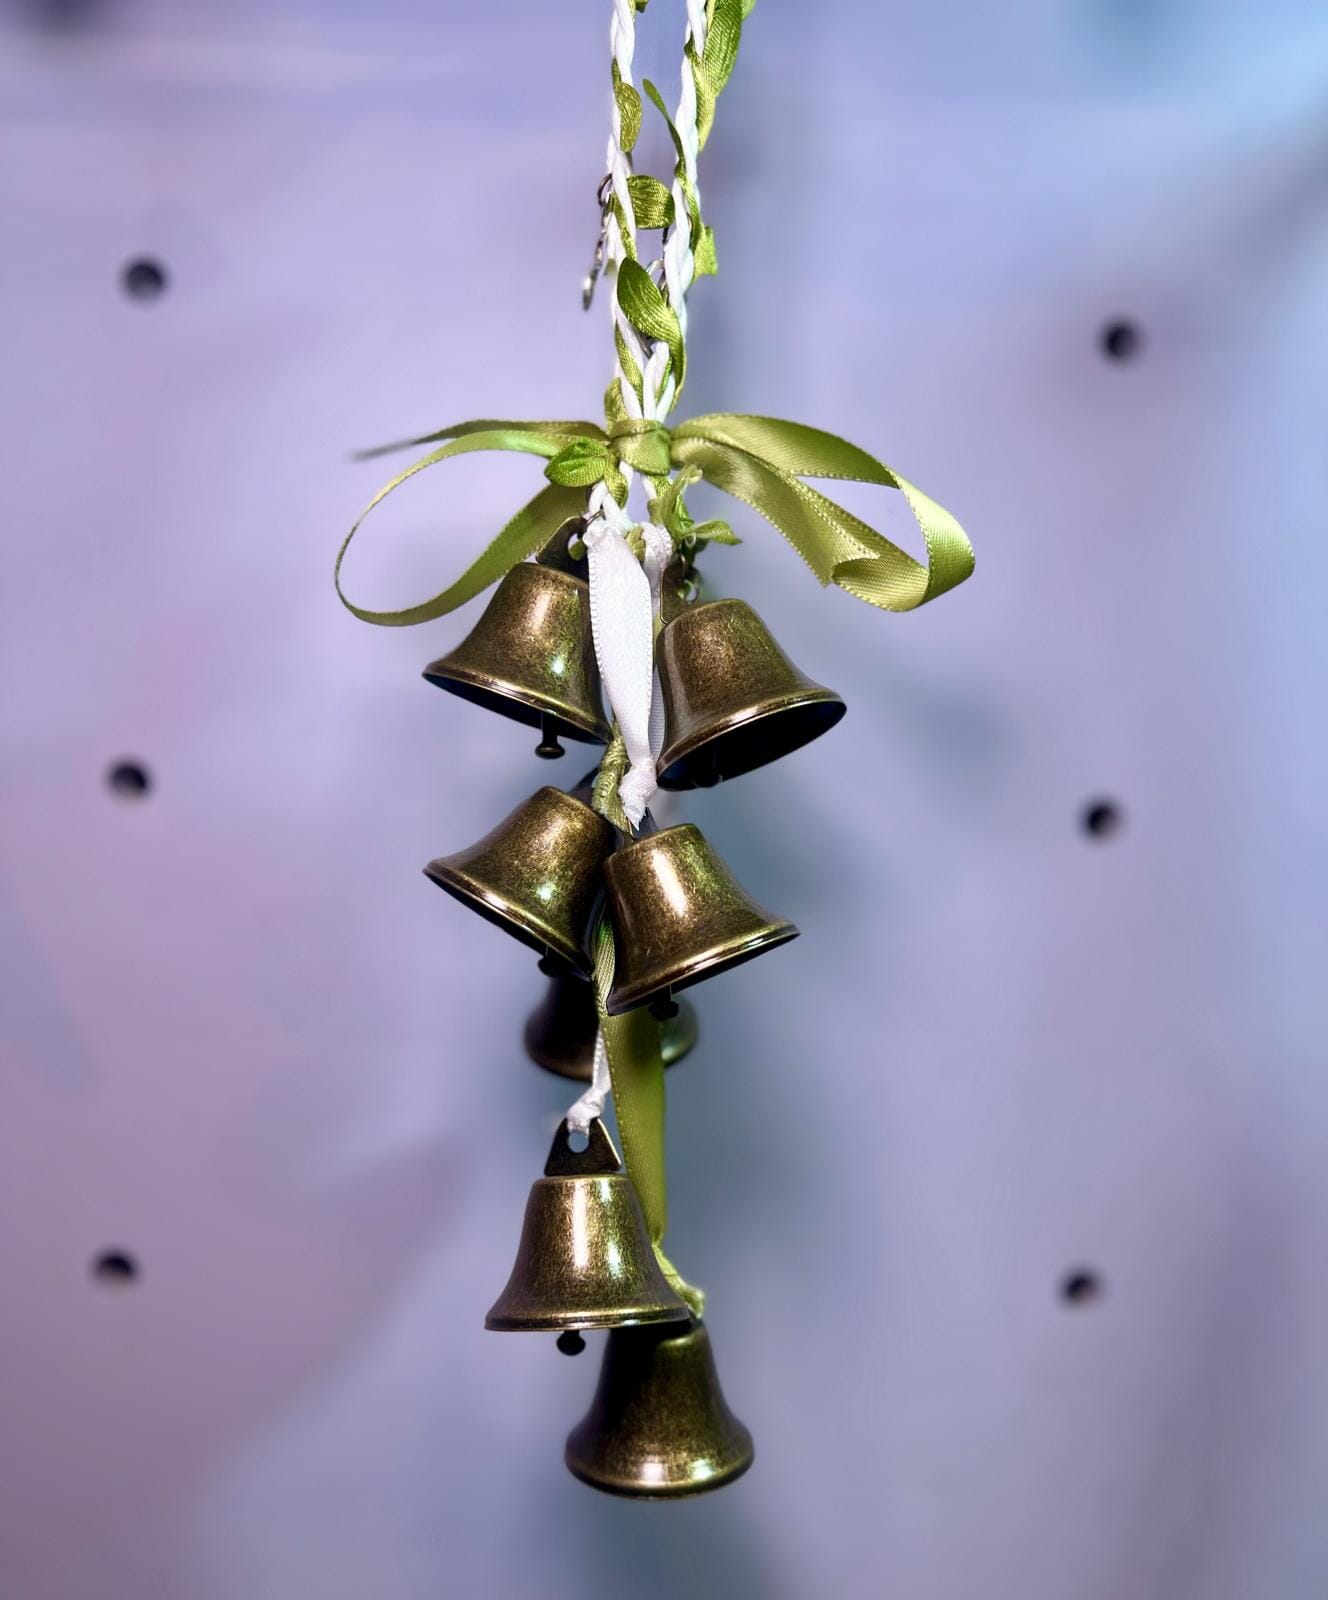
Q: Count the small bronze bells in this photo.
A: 7